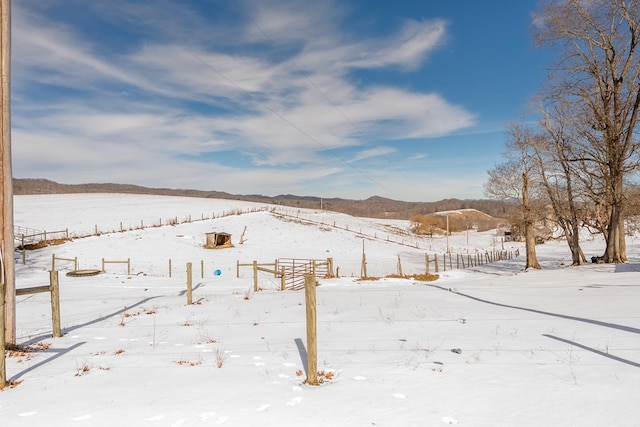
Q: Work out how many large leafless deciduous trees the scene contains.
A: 3